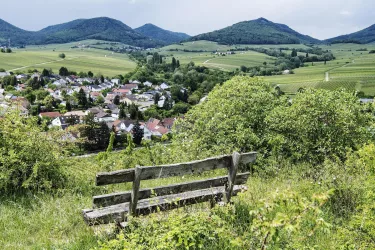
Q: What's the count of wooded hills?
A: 5